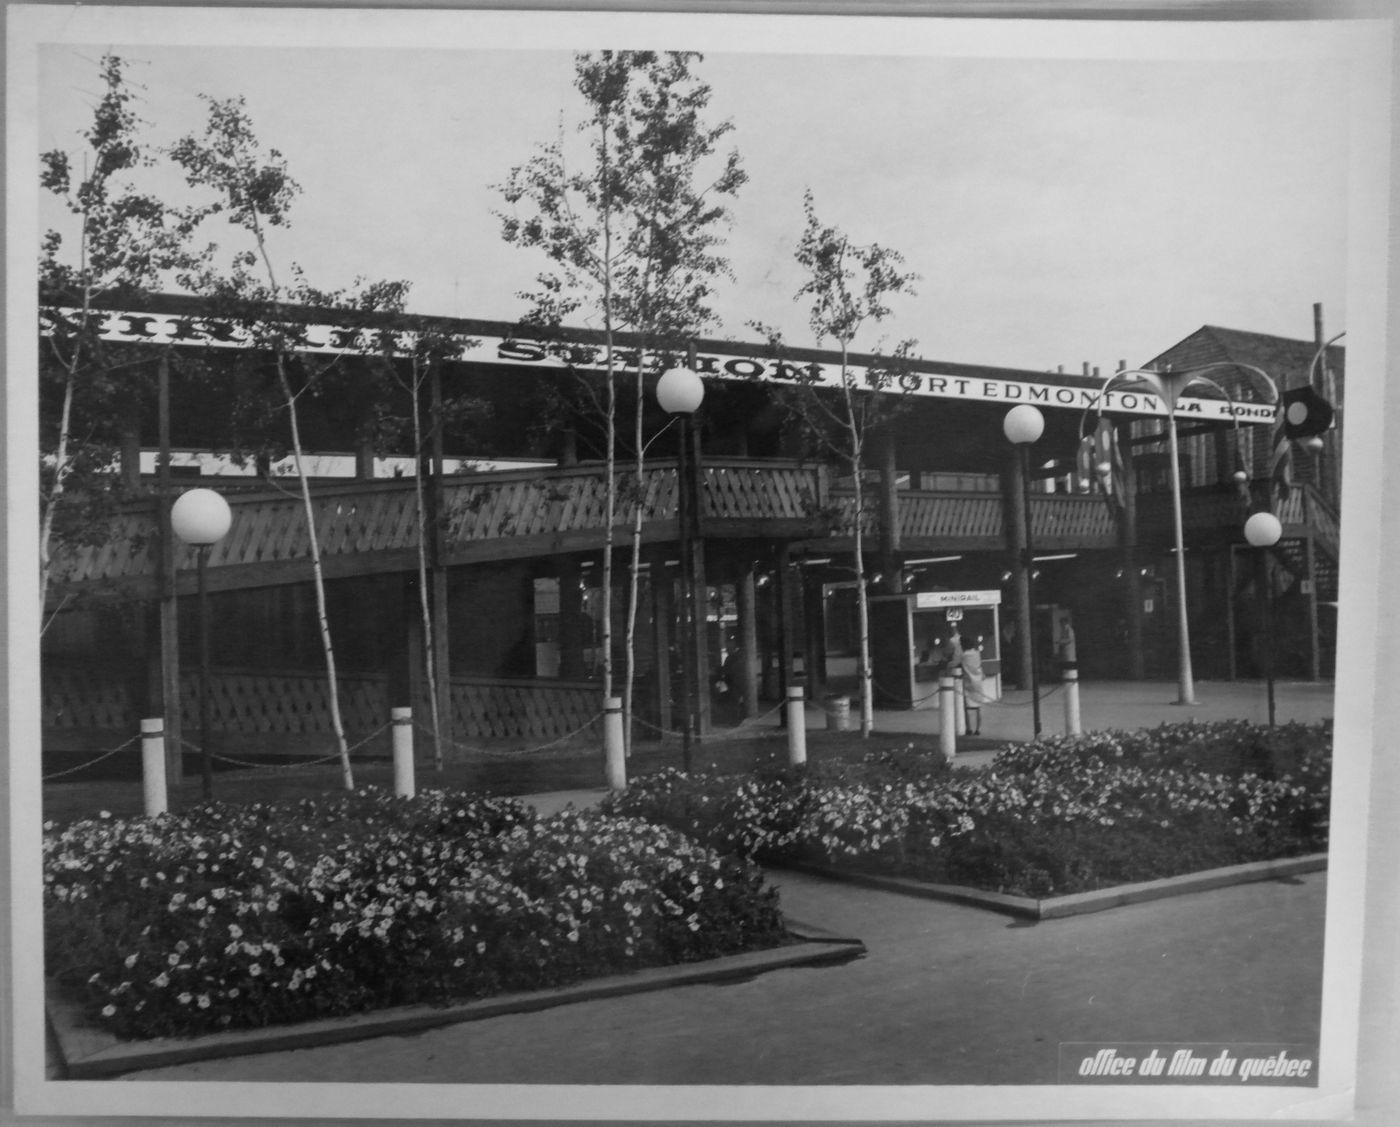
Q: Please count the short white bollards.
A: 7